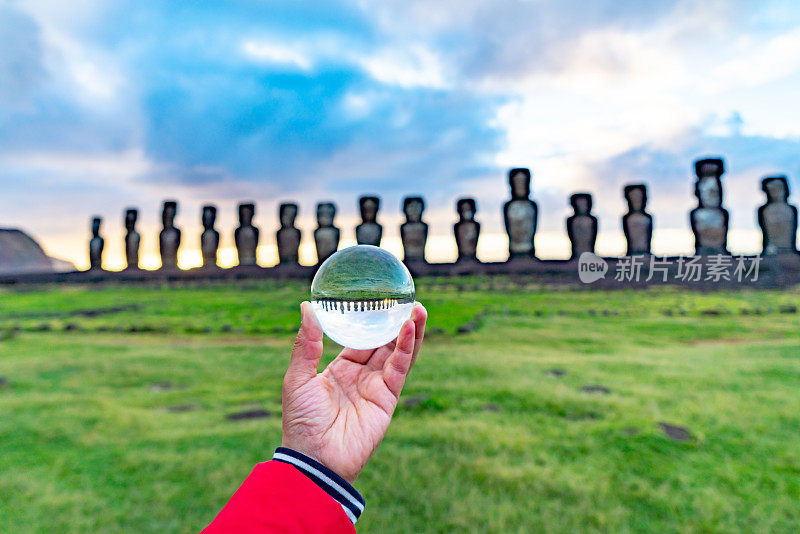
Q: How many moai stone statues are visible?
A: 15